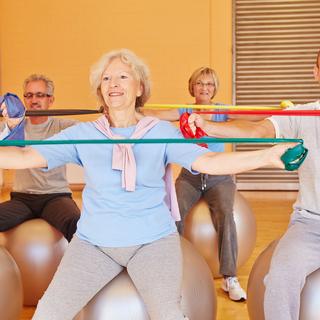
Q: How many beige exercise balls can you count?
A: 5